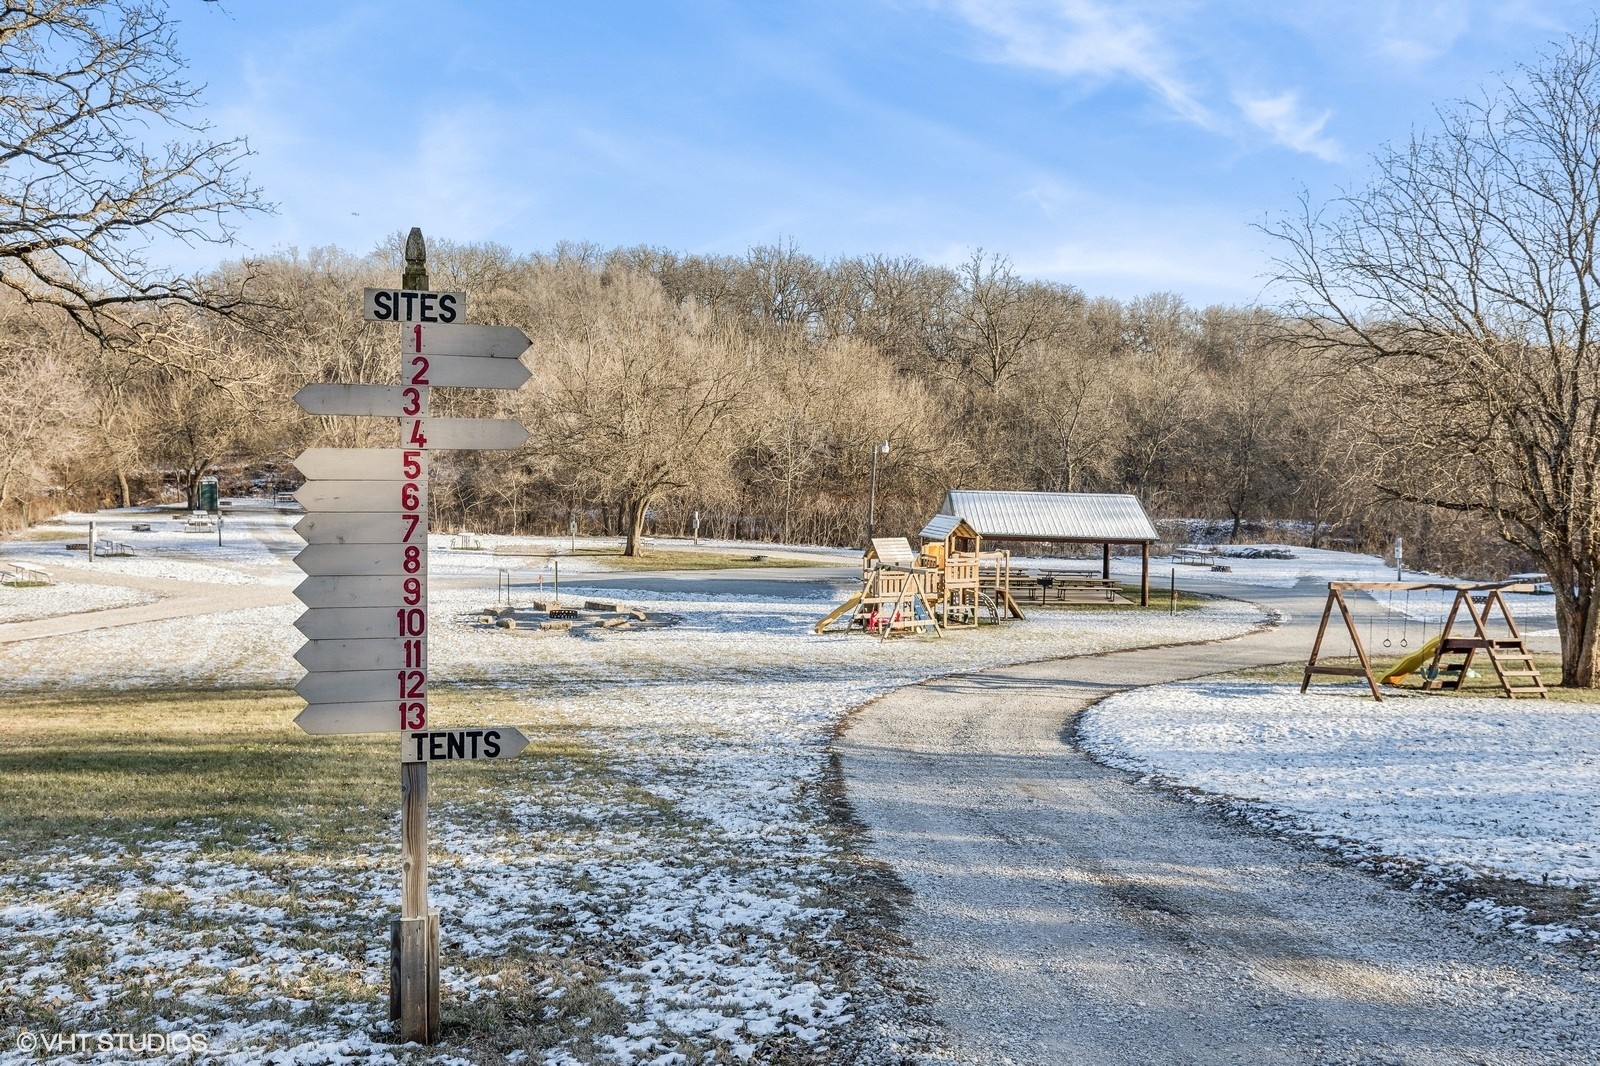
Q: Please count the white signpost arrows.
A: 14